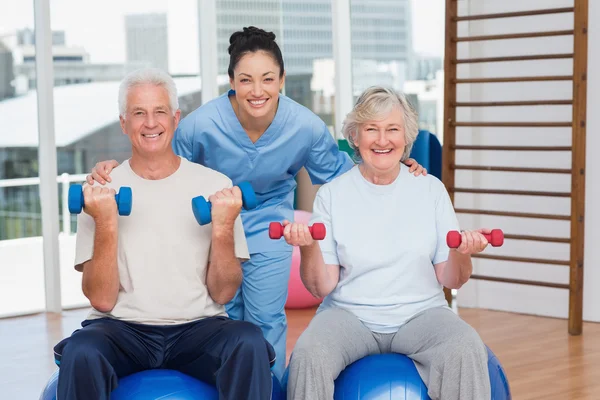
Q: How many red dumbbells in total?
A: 2